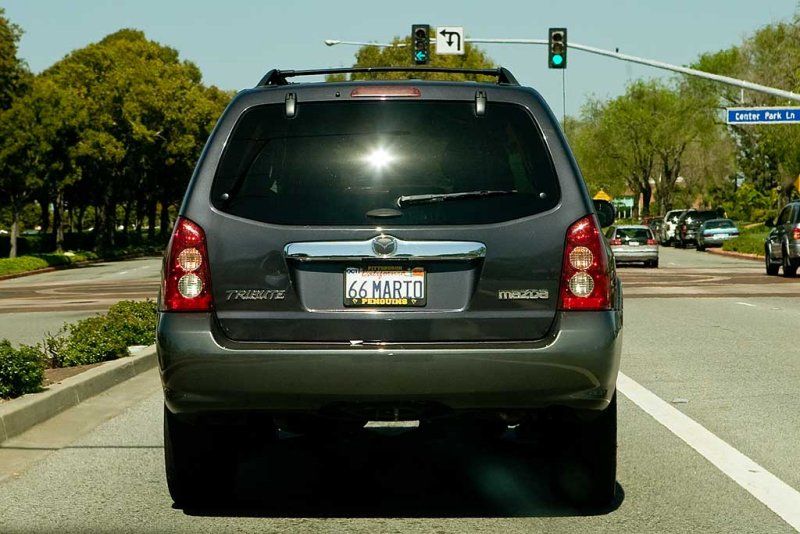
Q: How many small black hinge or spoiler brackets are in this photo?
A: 2